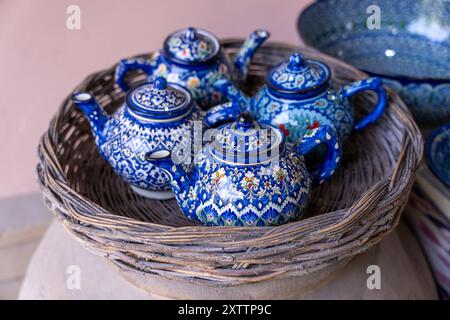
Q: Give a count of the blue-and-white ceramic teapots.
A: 4